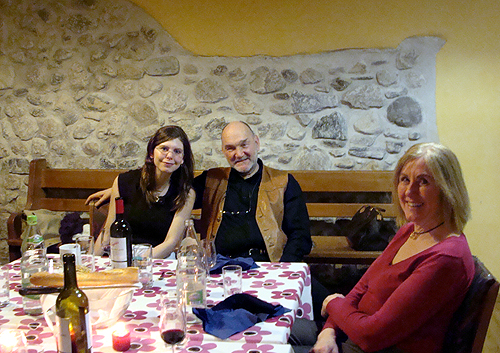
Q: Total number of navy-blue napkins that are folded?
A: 2